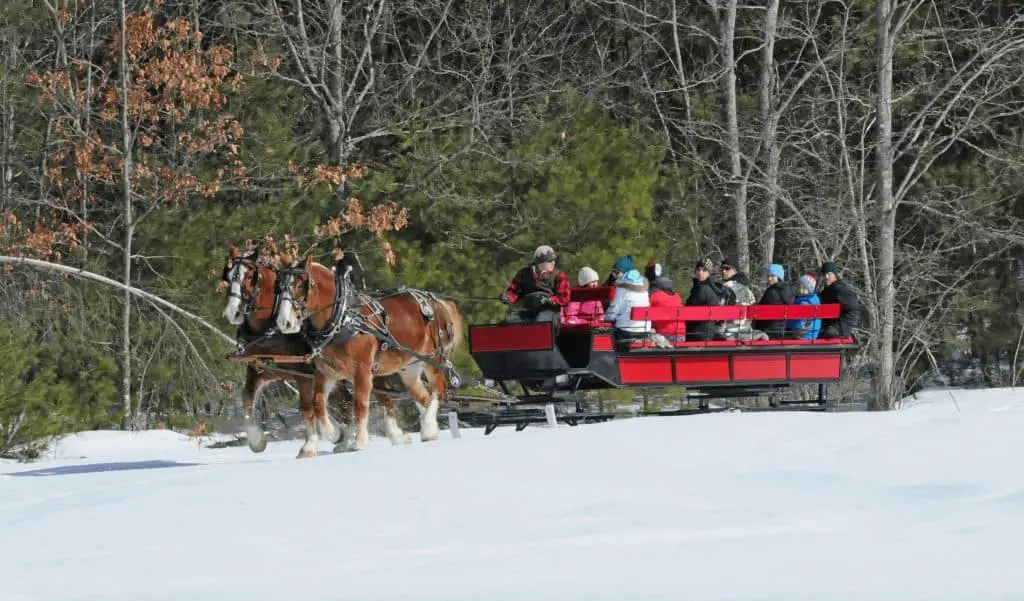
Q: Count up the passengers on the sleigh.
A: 9